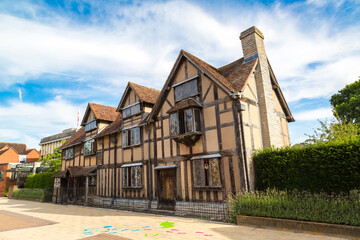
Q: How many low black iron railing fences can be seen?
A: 1